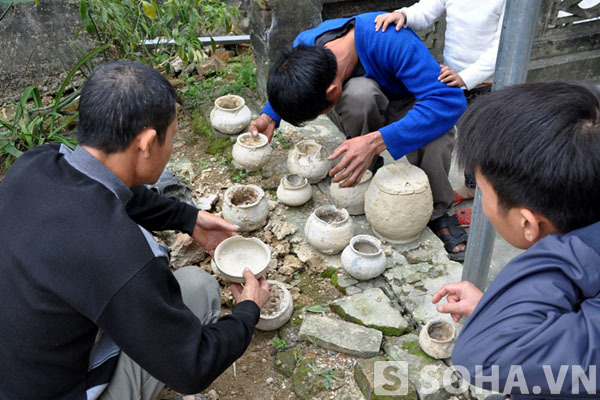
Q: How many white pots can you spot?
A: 12